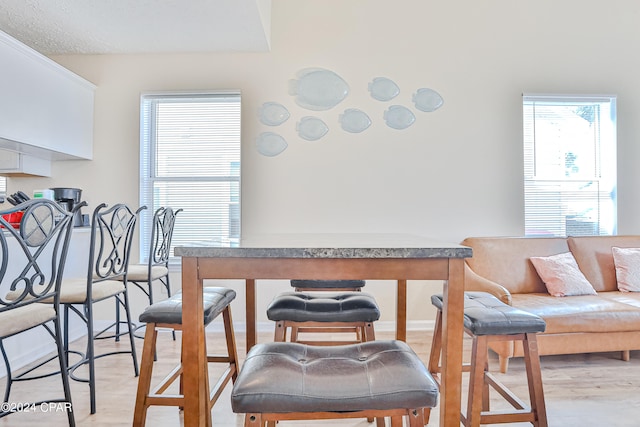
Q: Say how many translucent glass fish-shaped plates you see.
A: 8